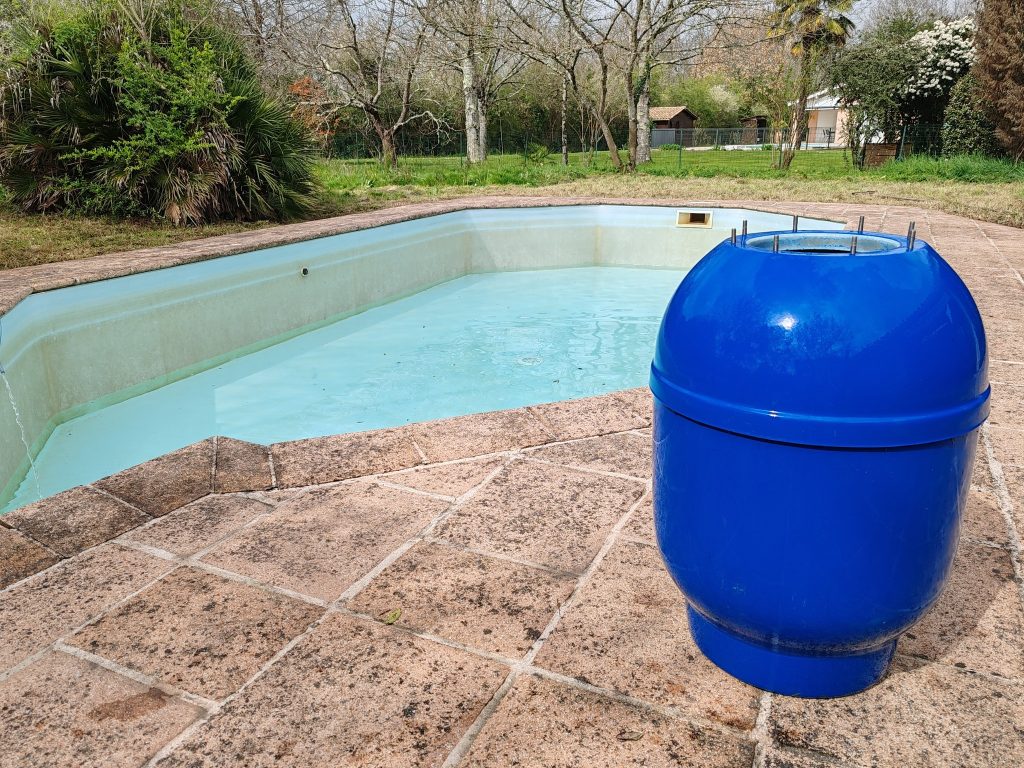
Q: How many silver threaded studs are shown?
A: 8